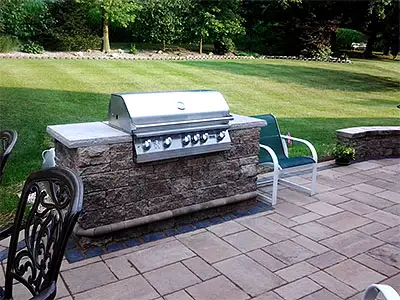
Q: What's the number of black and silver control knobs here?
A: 6